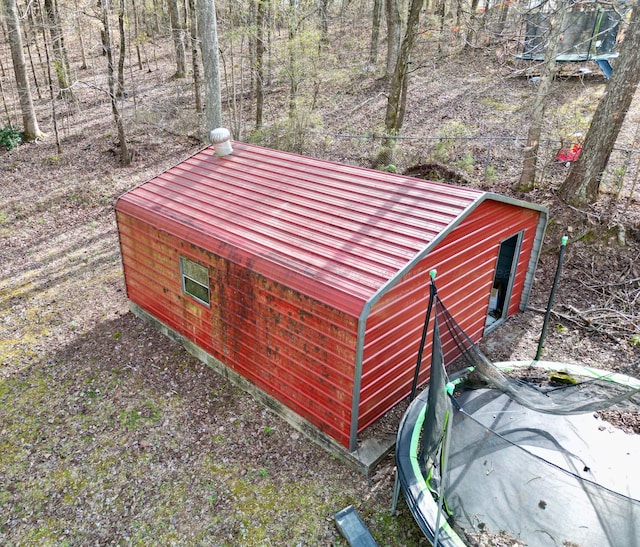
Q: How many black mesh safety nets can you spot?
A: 2